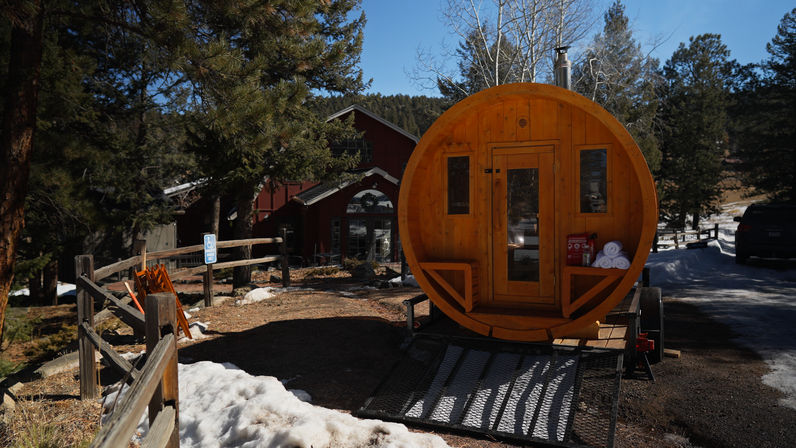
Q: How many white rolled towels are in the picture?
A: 3